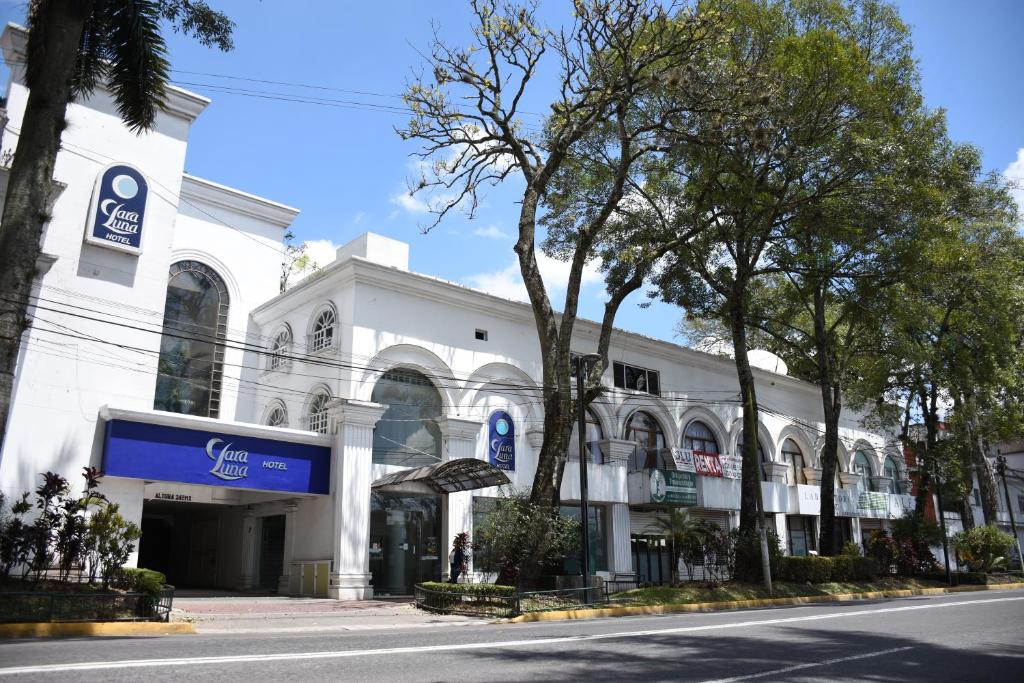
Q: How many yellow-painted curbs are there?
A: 2